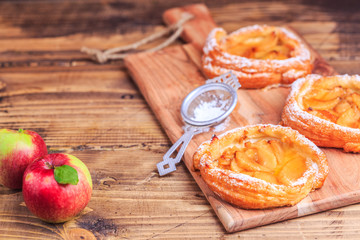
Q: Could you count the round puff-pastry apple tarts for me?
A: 3